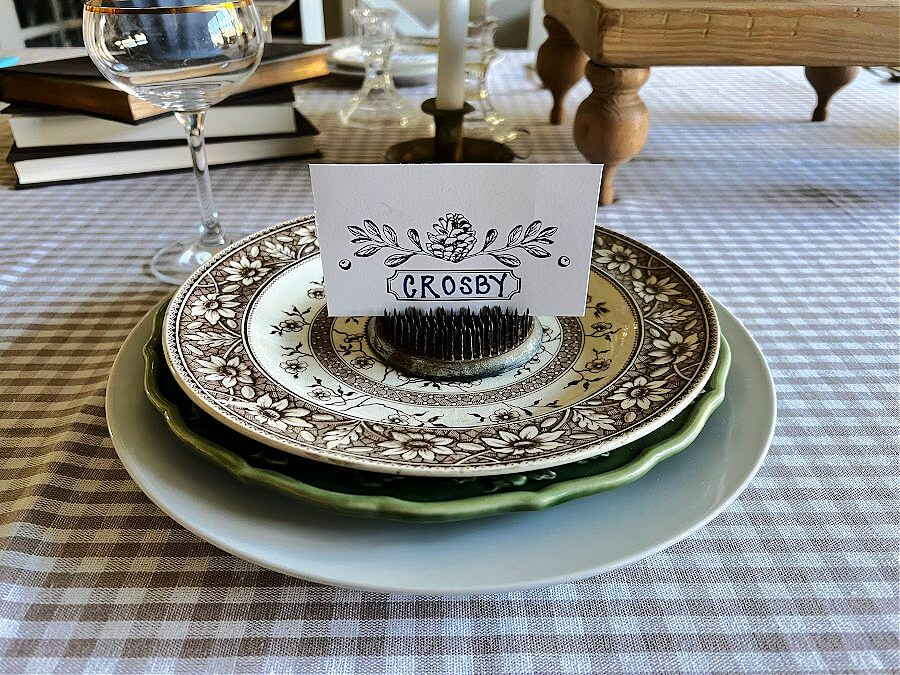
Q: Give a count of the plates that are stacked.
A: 3